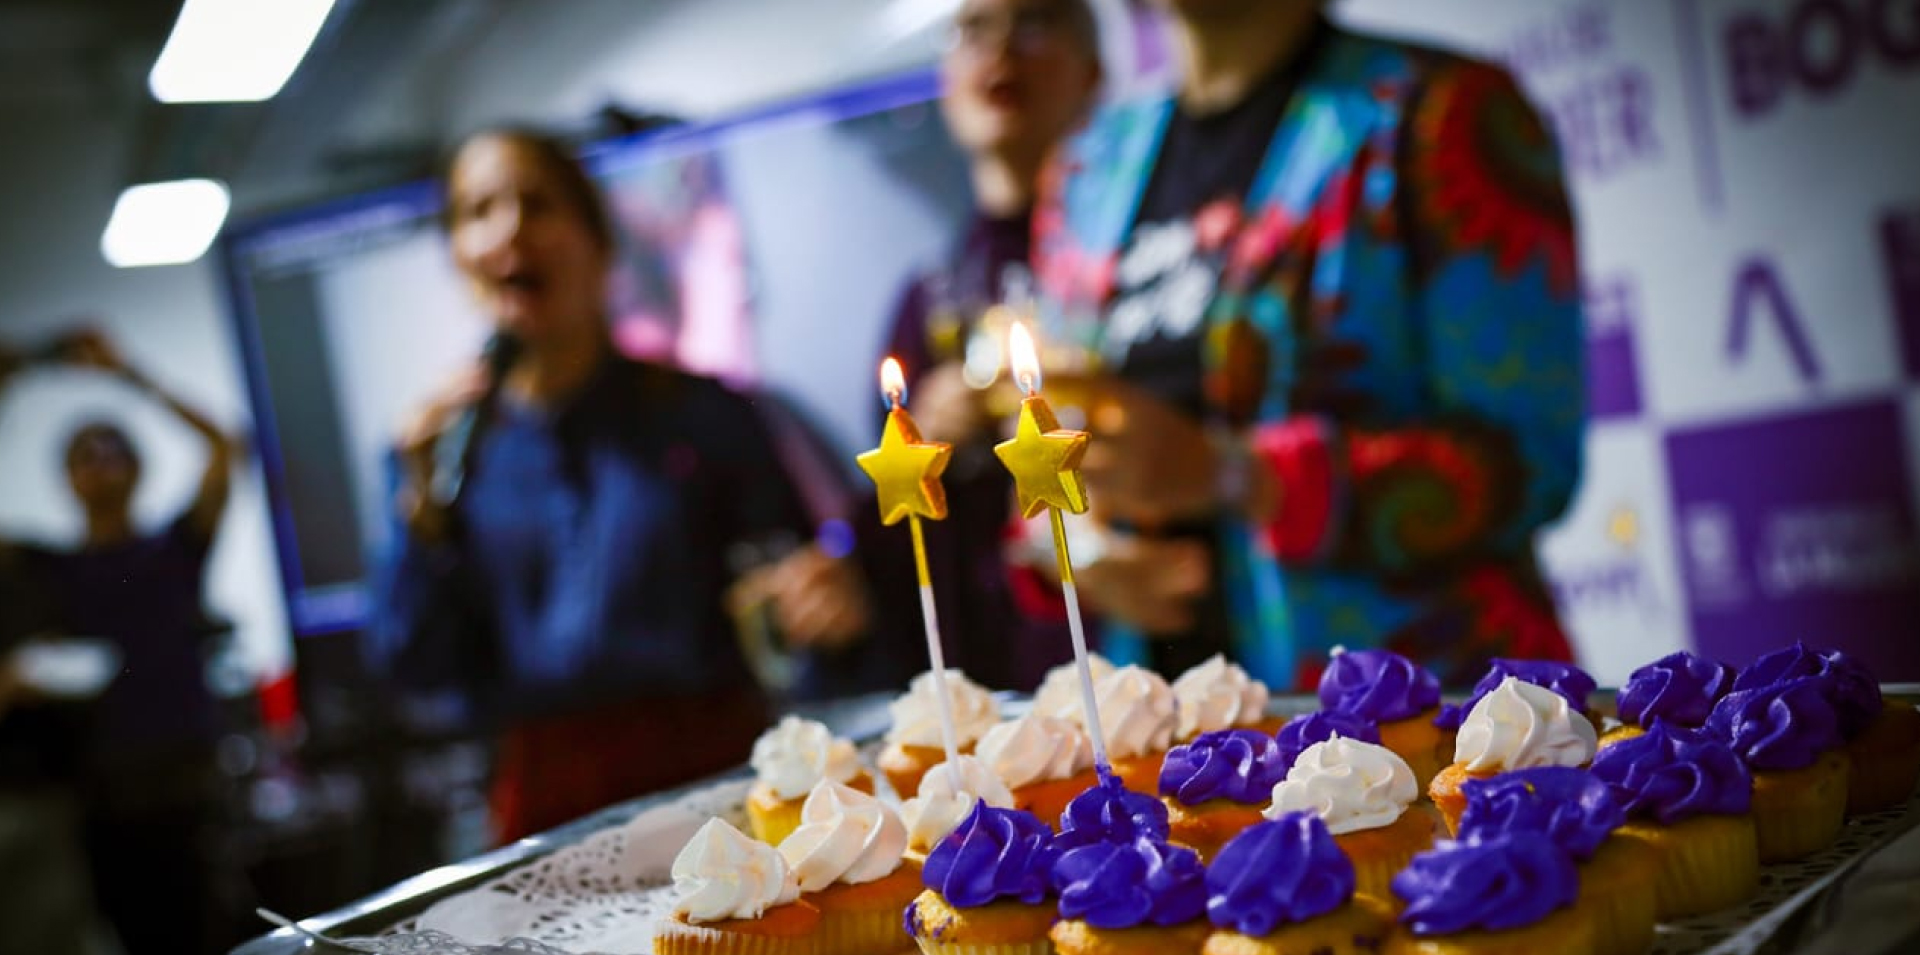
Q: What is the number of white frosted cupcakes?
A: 11